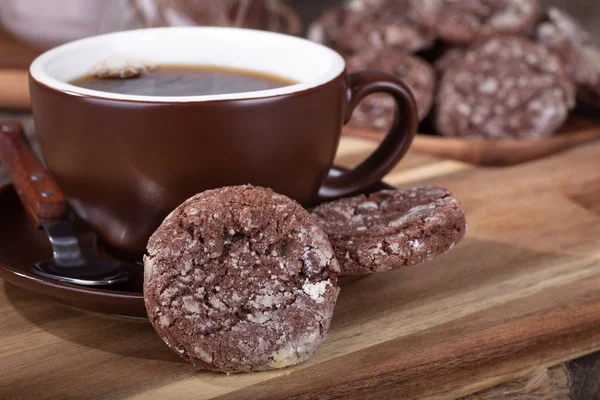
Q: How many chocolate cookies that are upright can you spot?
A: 1